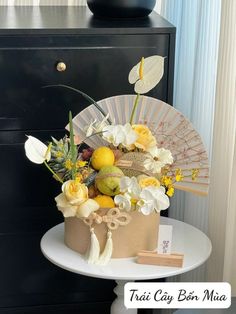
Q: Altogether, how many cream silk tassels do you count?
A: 2